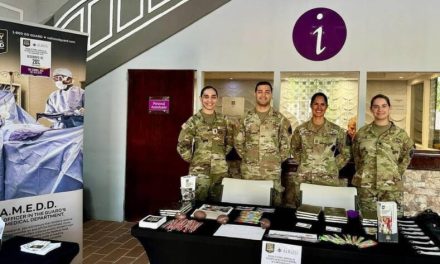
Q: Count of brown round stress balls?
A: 4